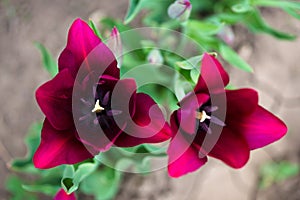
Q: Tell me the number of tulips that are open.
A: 2